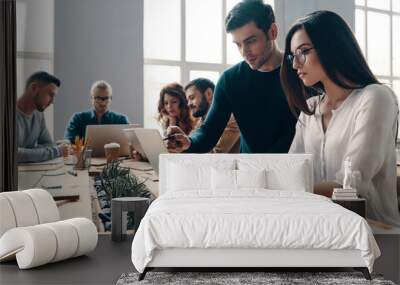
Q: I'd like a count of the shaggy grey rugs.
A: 1